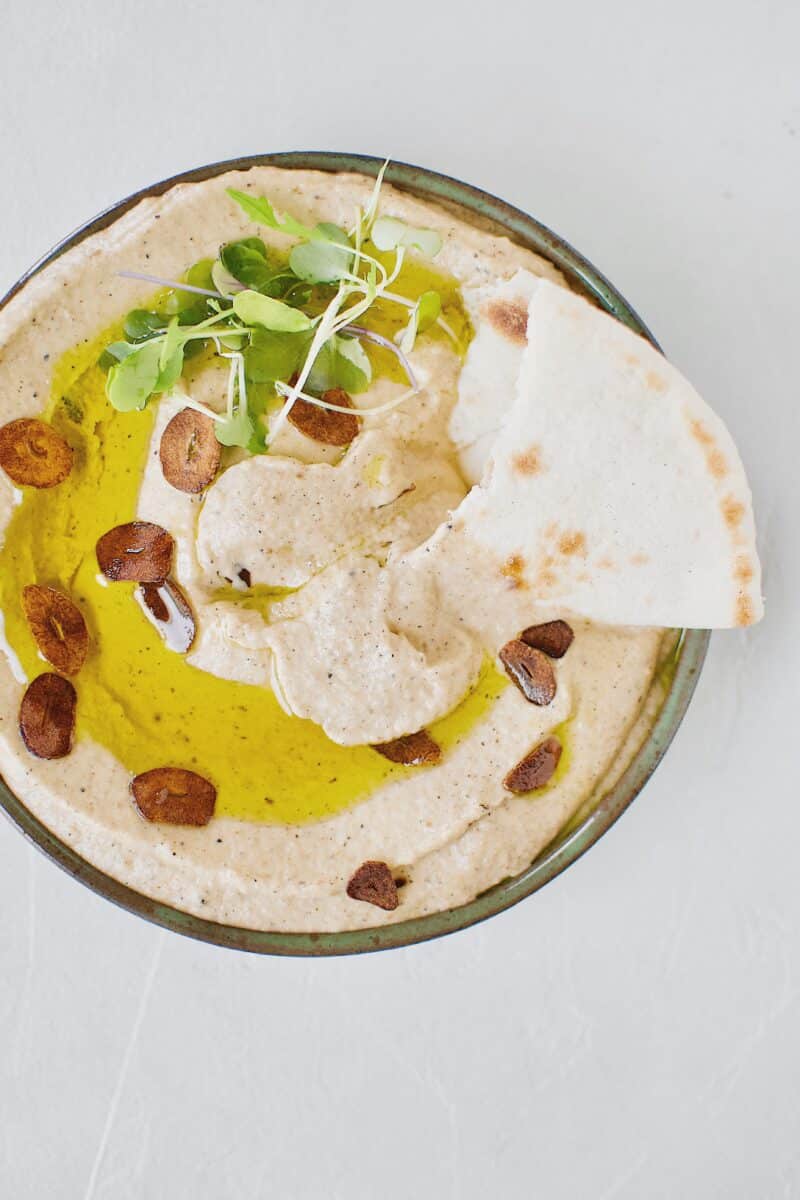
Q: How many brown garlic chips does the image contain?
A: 13